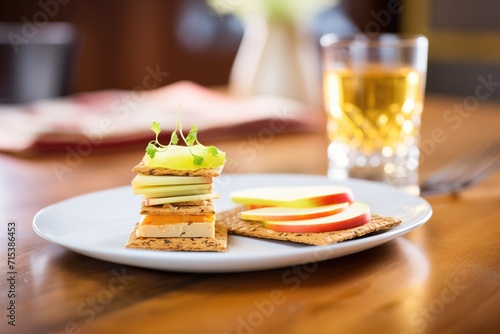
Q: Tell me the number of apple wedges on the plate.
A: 3